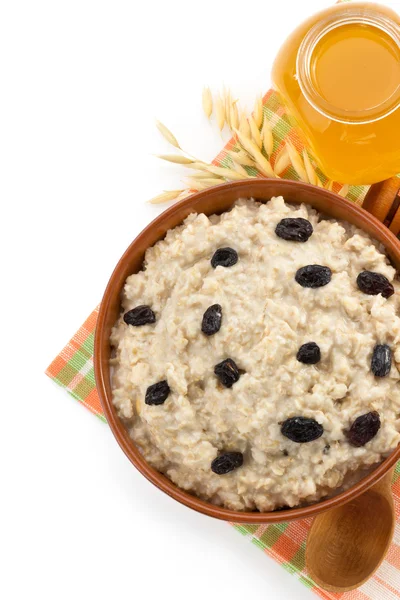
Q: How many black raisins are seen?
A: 13